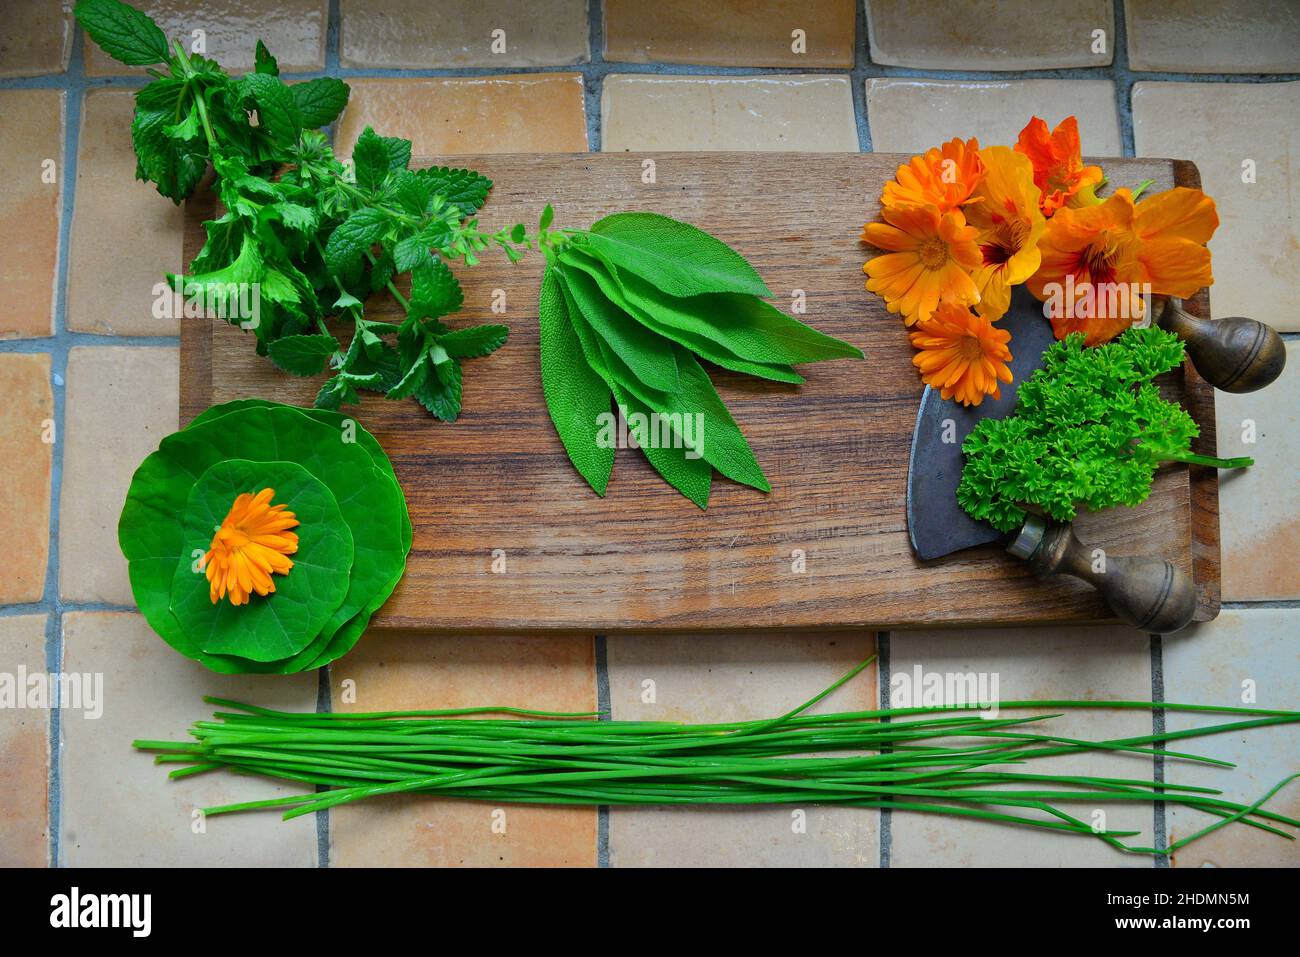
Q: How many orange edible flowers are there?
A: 7